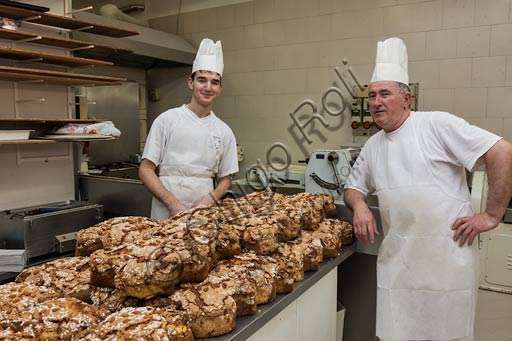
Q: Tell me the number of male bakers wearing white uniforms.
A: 2